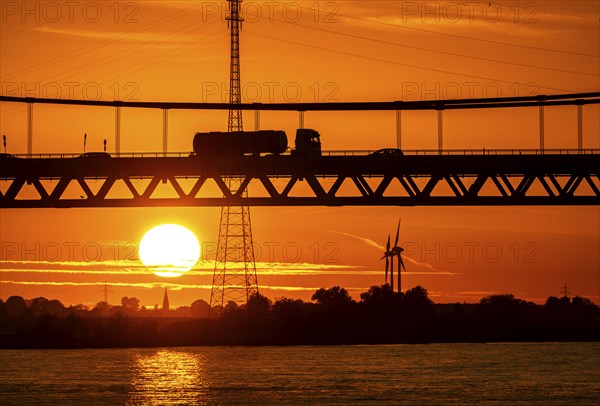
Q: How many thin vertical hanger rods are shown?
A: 9